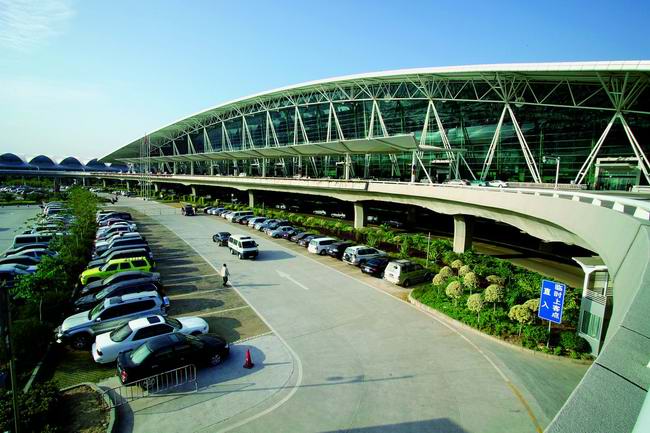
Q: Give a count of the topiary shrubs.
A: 11